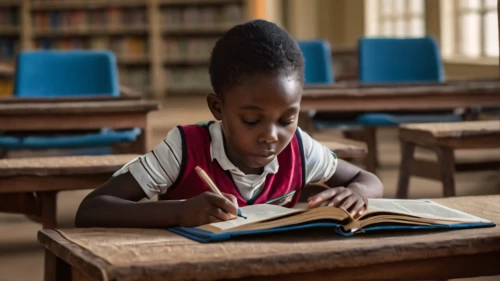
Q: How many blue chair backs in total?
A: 3